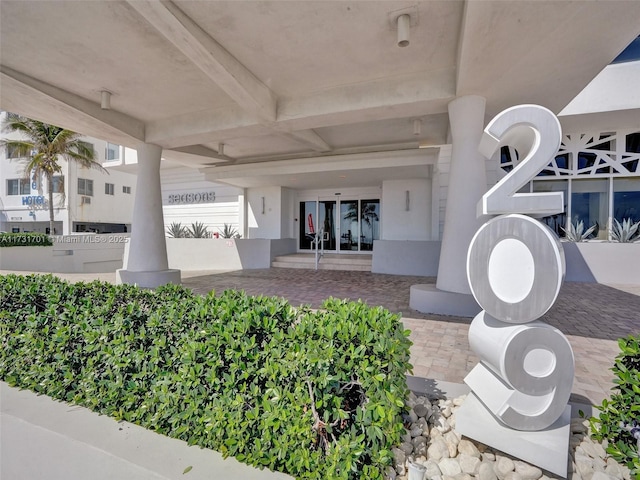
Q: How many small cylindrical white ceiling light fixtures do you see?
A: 4